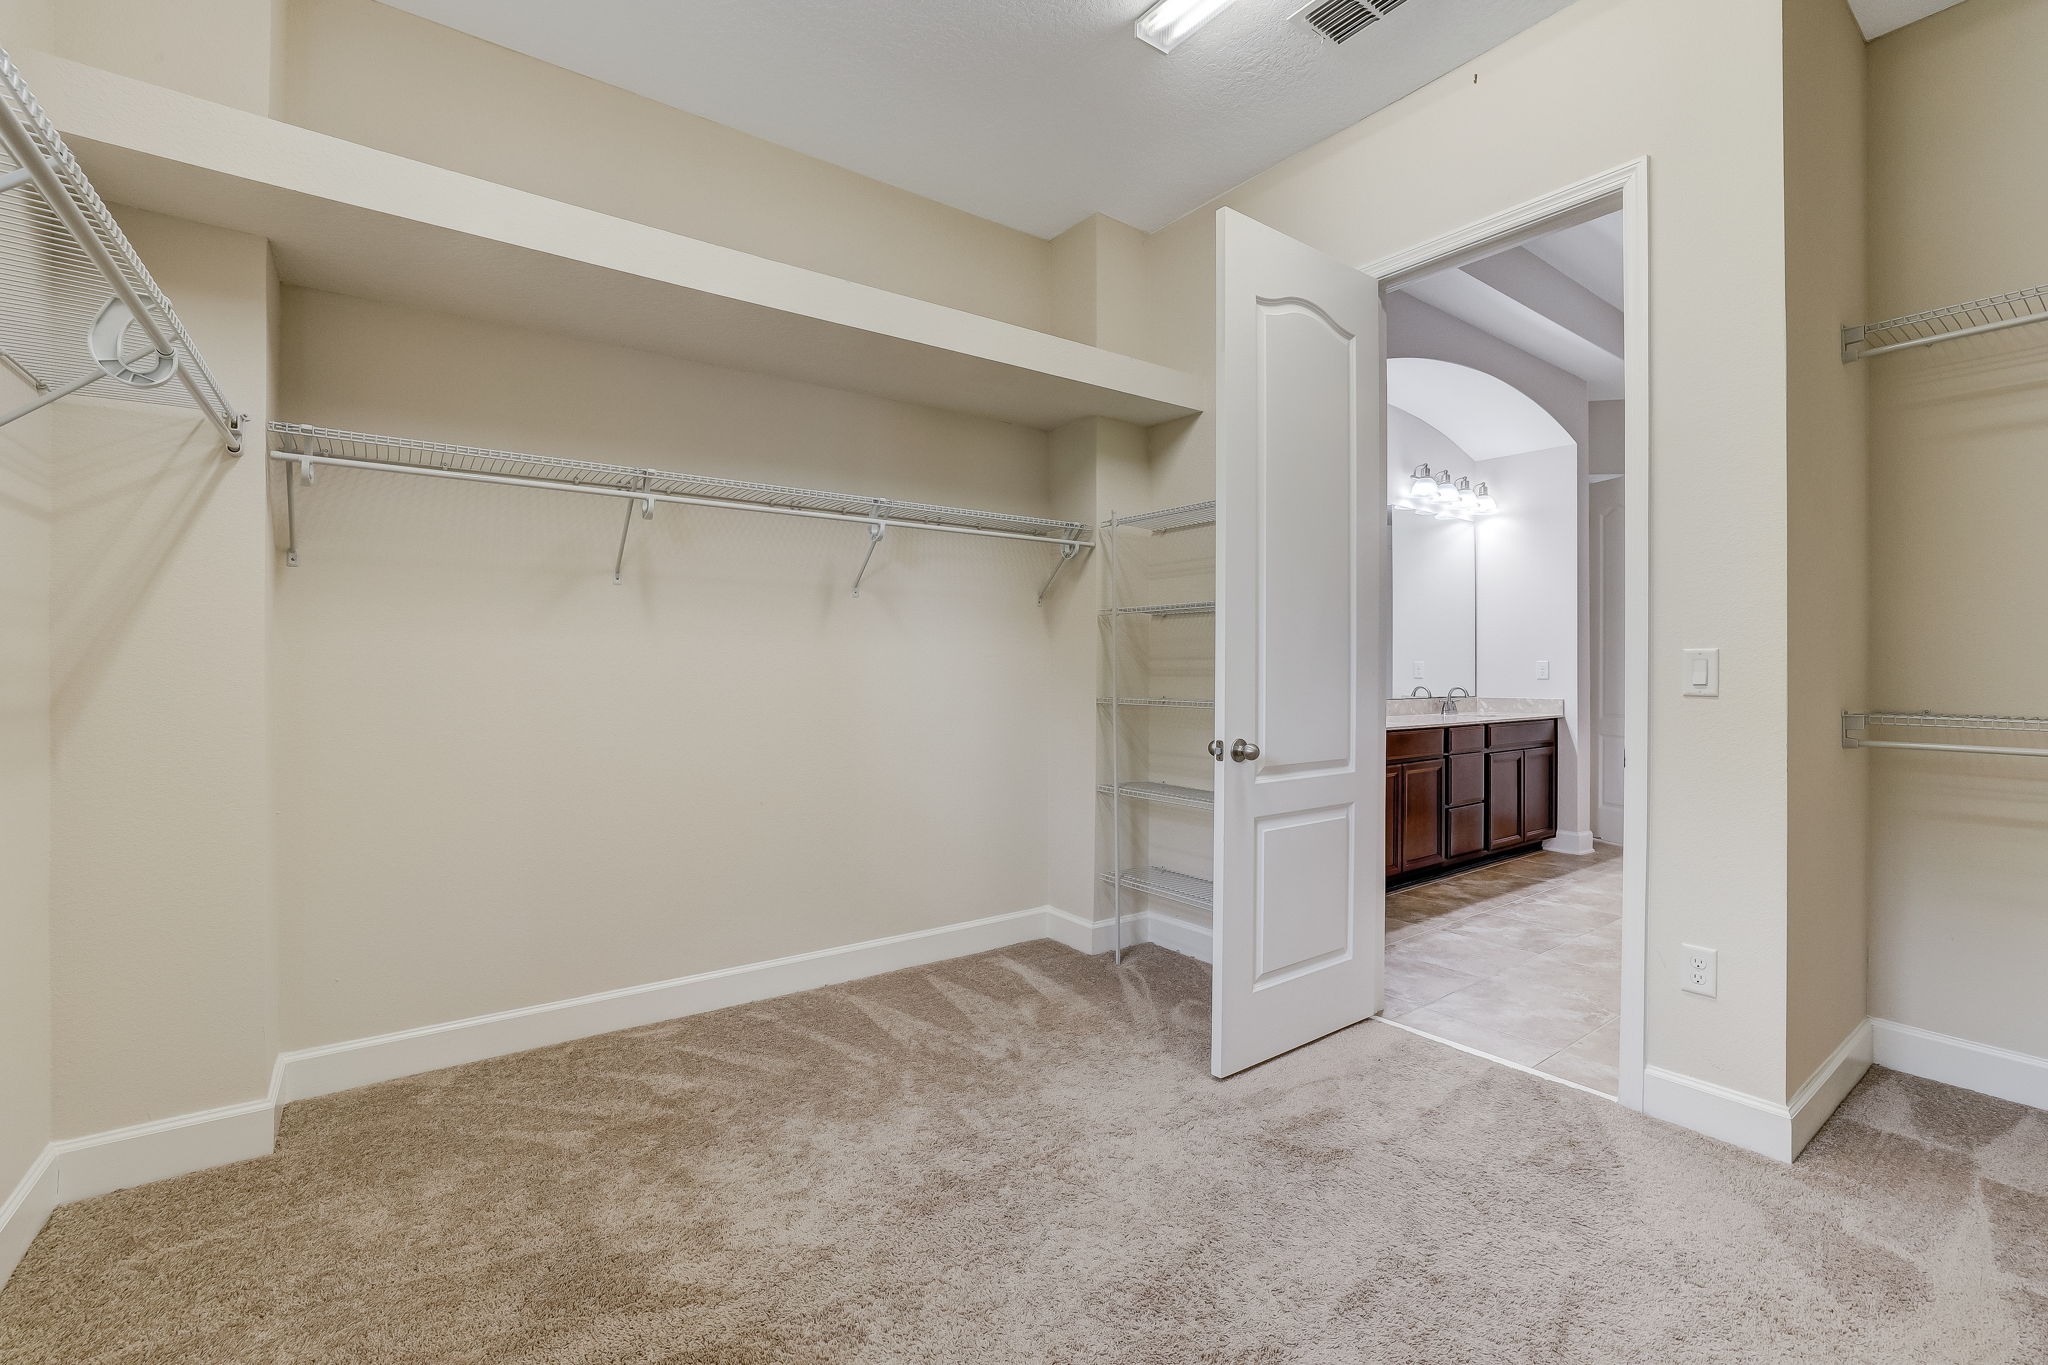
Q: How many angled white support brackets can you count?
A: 6